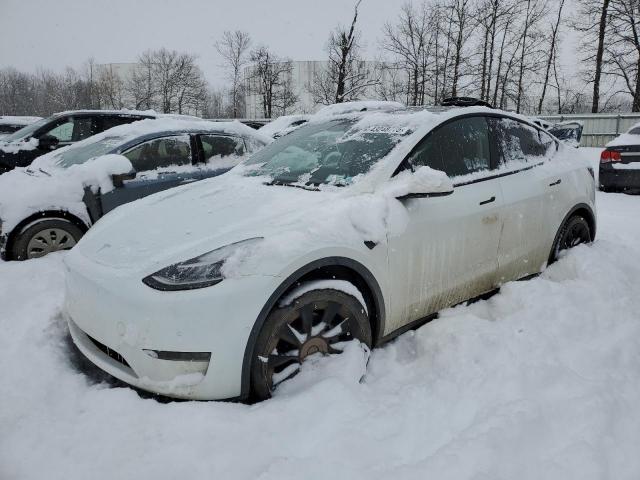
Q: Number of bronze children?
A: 0